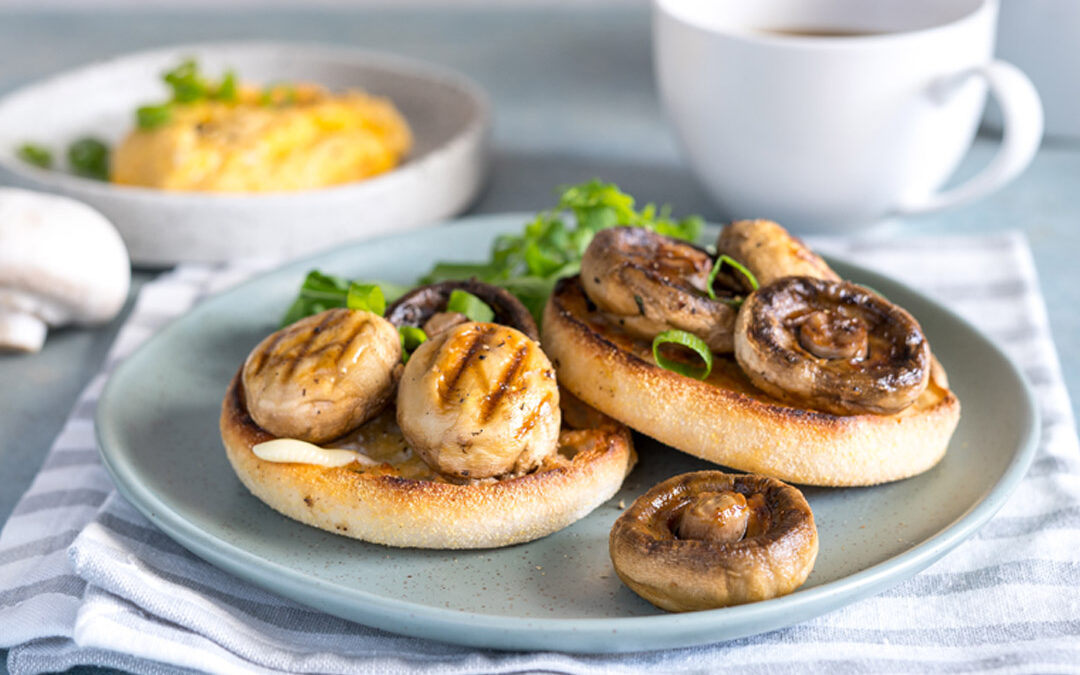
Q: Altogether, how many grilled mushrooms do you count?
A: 7